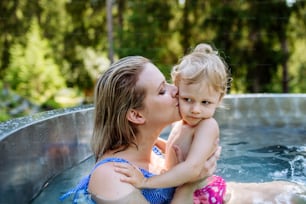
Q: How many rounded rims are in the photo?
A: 1